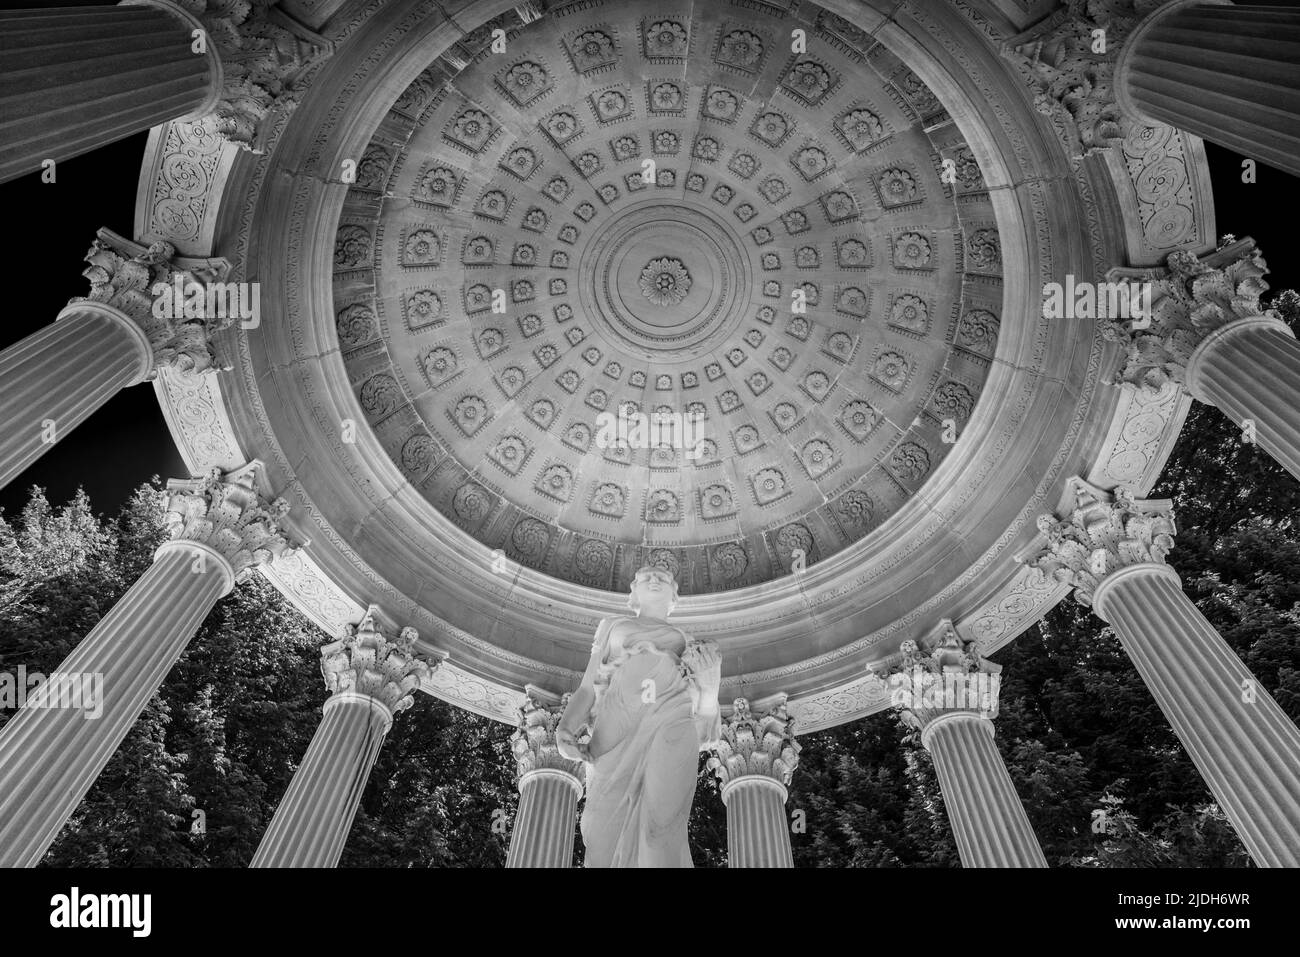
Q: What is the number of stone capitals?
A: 10